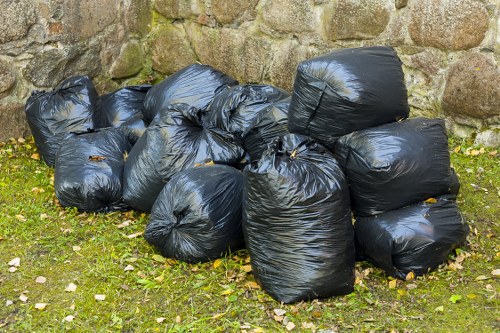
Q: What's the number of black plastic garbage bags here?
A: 12